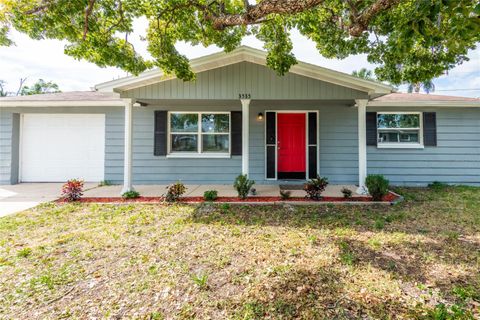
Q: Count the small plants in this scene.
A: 9